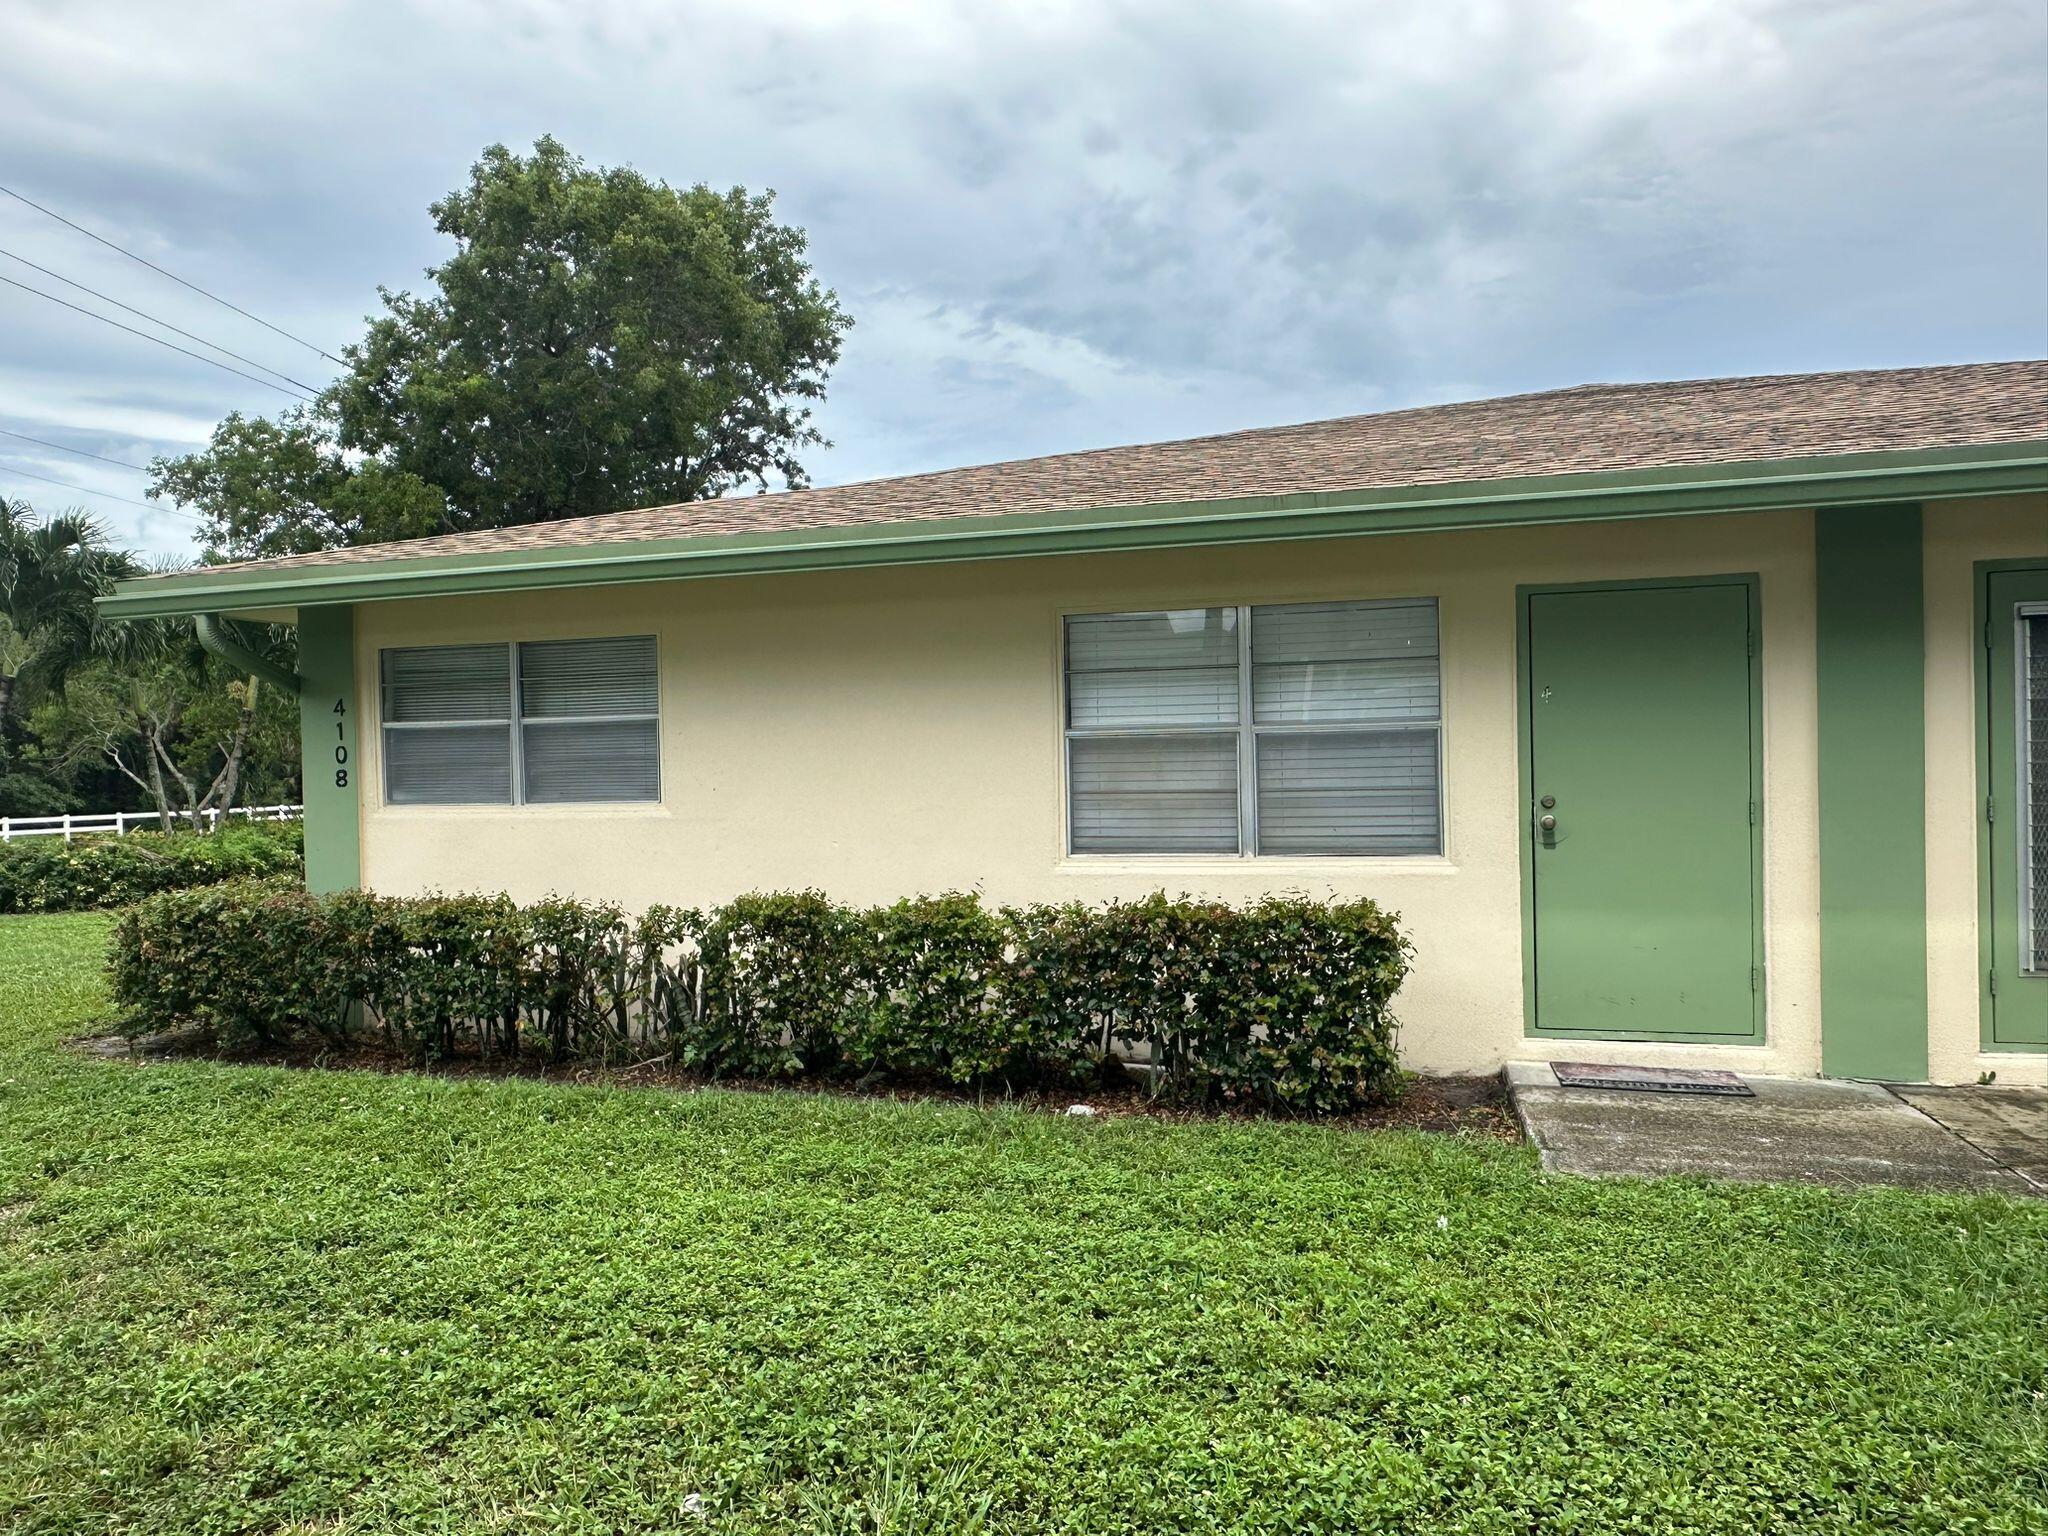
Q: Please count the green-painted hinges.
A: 6